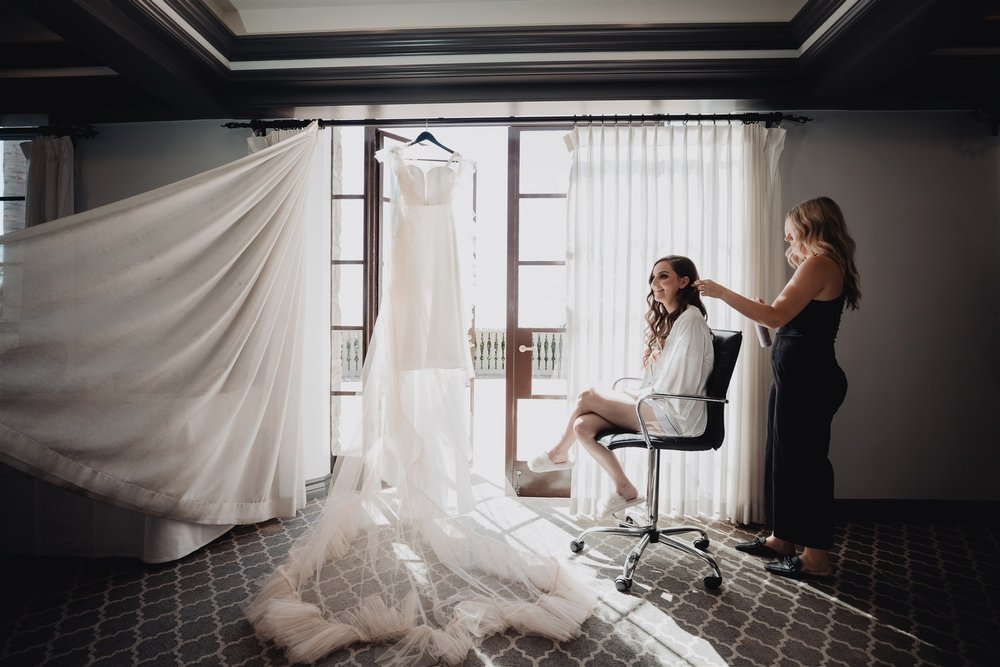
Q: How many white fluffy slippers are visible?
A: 2